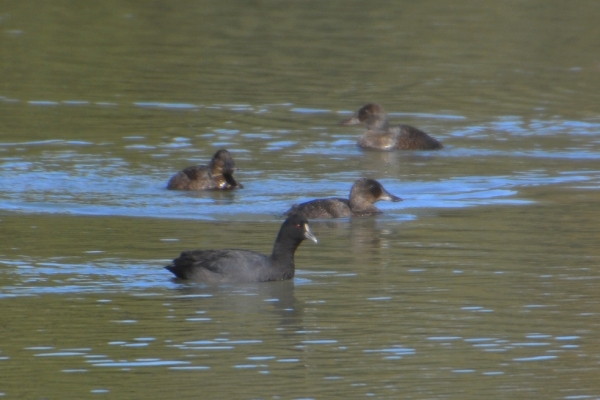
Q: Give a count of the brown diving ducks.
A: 3